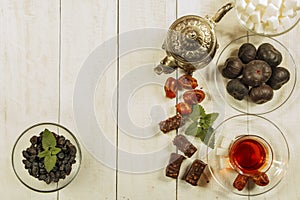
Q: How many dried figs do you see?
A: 7